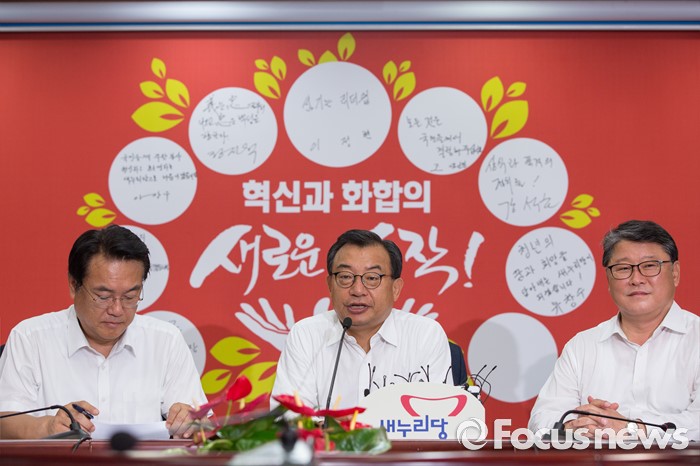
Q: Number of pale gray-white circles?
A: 9